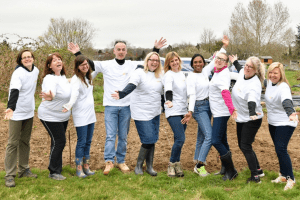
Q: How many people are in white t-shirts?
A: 10